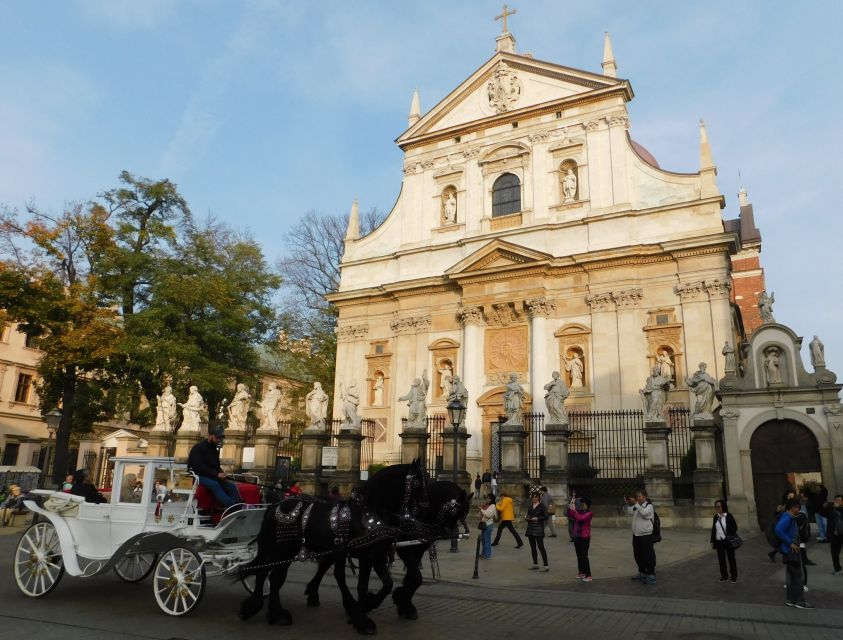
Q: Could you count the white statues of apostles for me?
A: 12